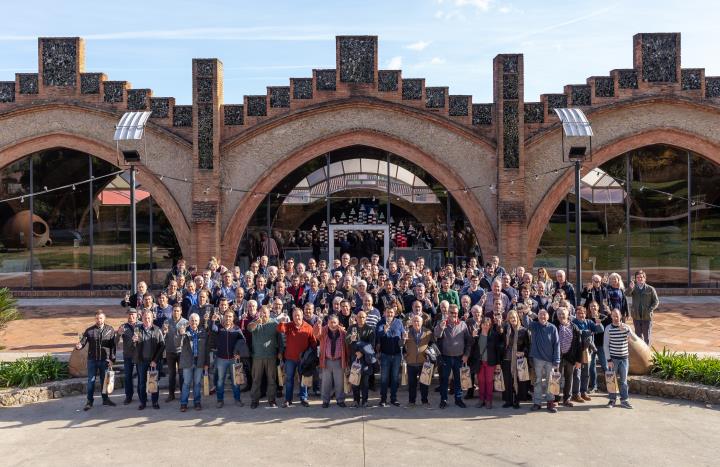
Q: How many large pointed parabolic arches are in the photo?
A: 3